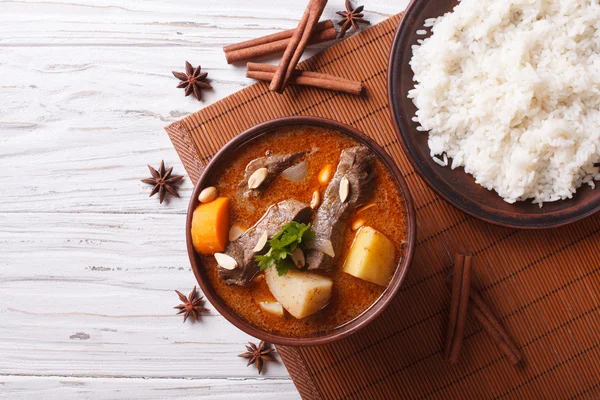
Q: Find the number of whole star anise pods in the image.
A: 5